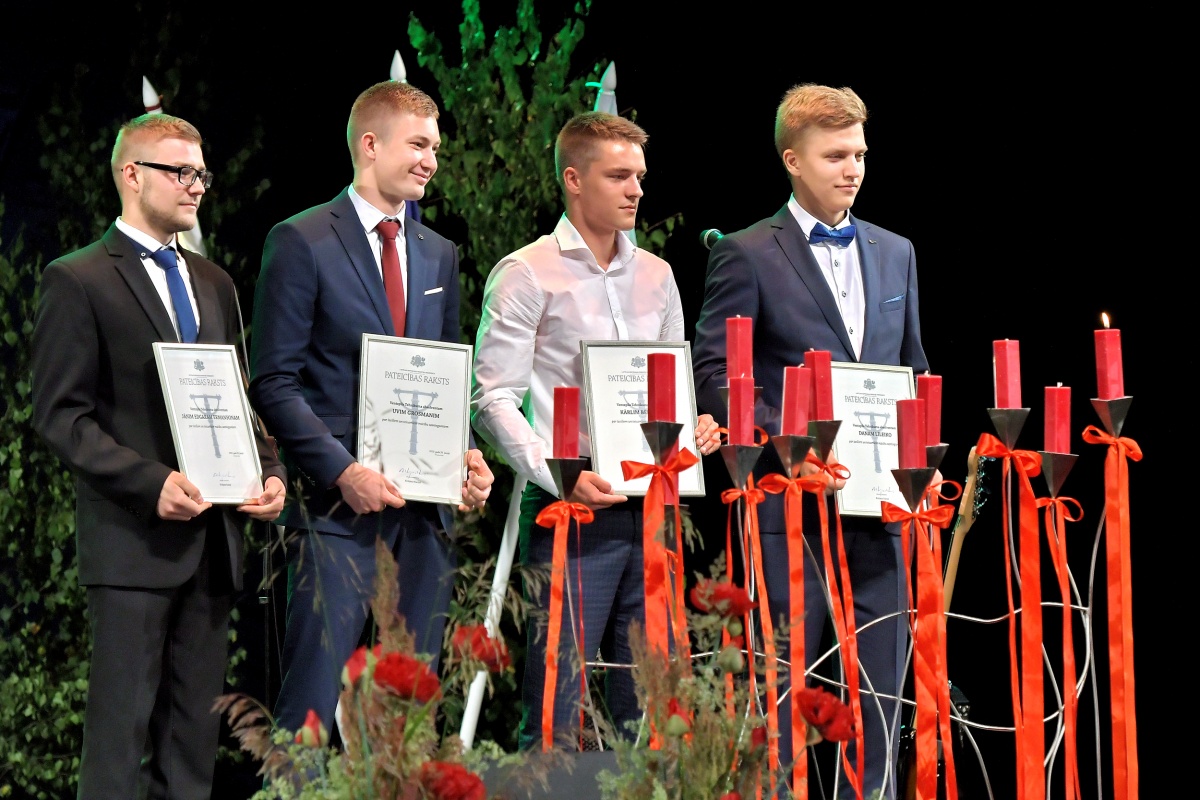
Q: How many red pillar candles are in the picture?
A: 12